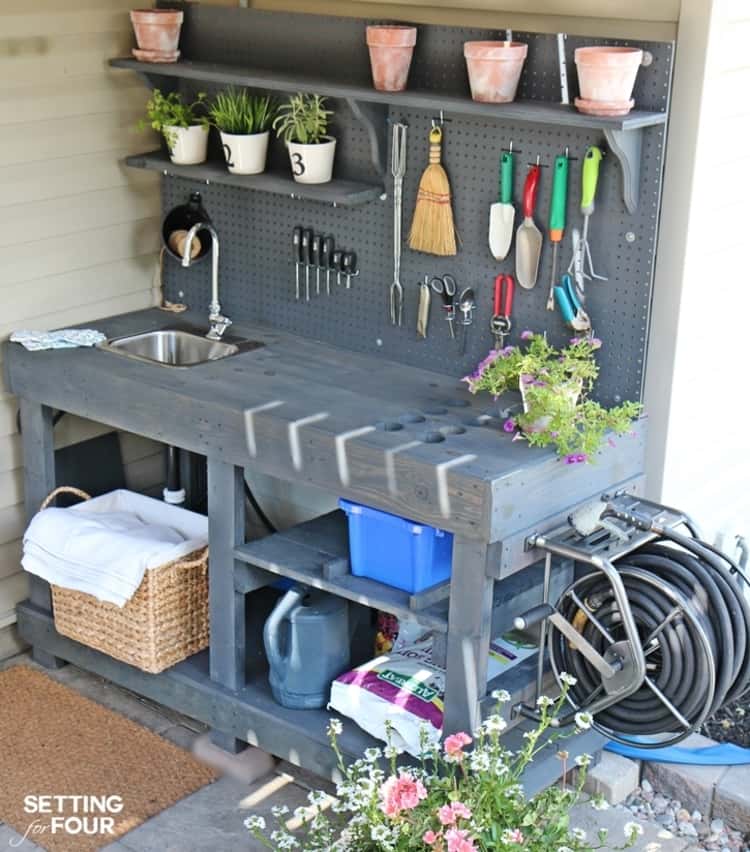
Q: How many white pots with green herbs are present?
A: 3